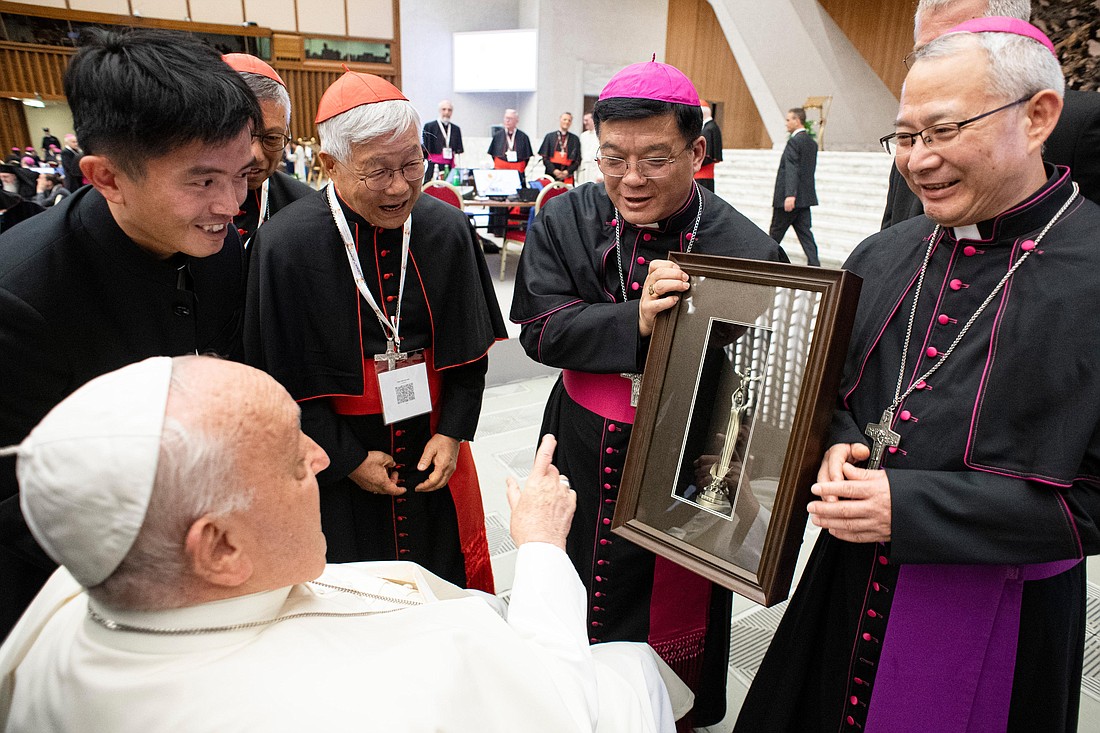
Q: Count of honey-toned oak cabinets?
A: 0